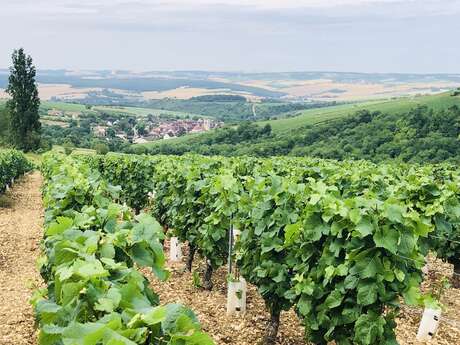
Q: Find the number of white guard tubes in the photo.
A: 3